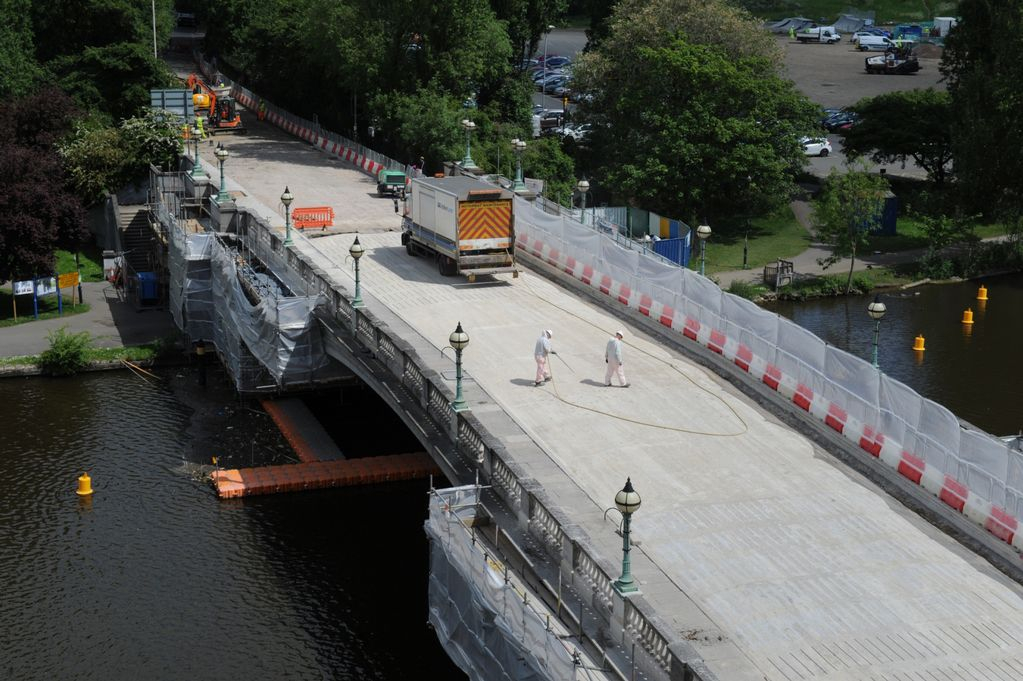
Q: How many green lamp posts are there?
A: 11